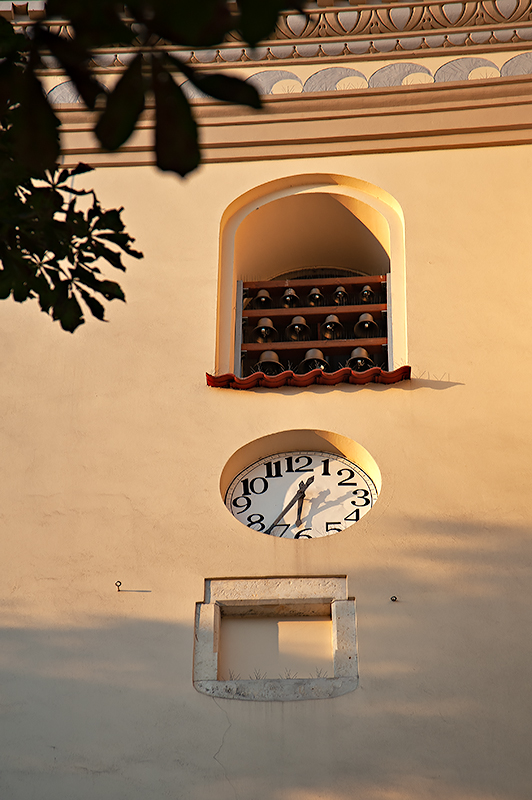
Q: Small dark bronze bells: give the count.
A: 12